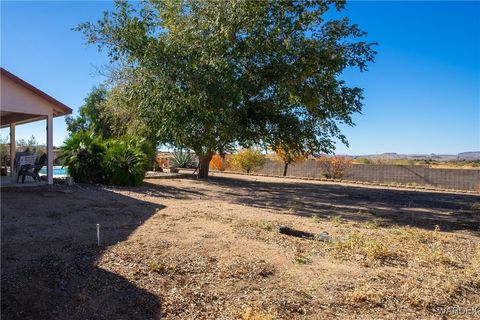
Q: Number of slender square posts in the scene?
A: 2